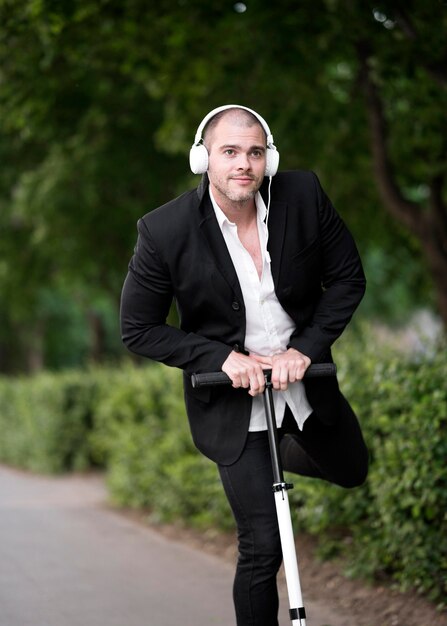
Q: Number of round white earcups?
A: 2